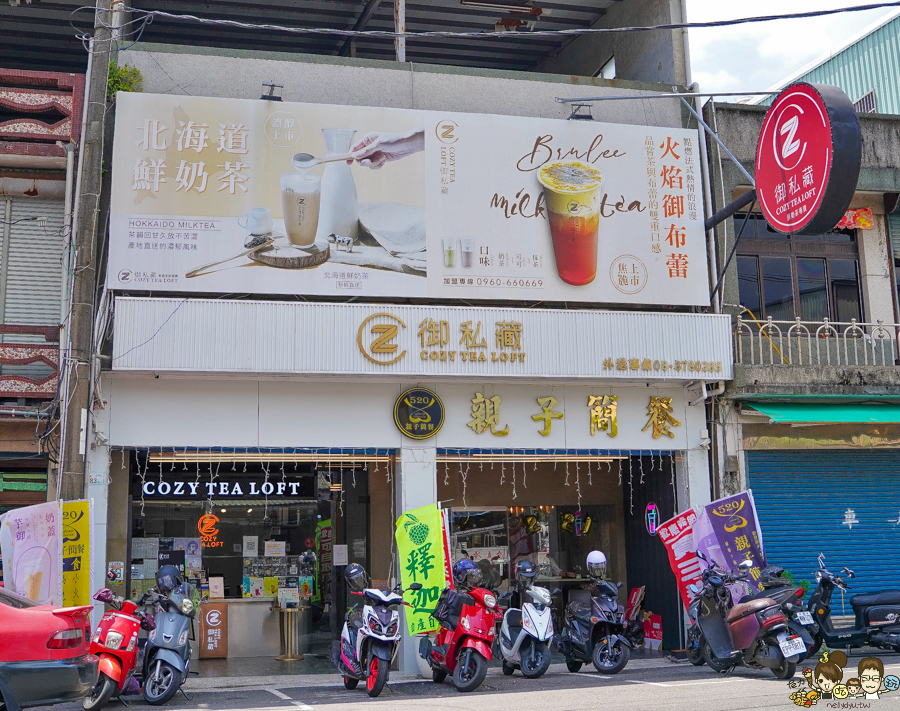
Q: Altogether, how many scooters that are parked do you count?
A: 9